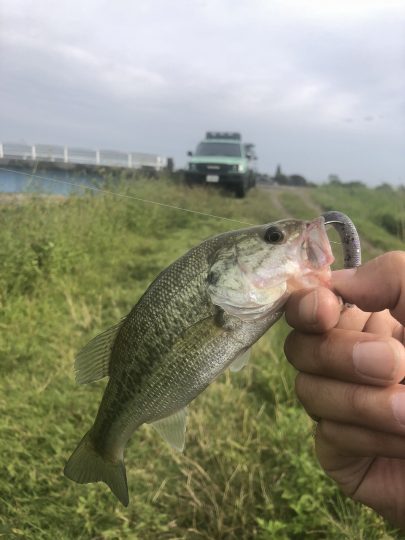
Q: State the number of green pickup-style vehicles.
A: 1